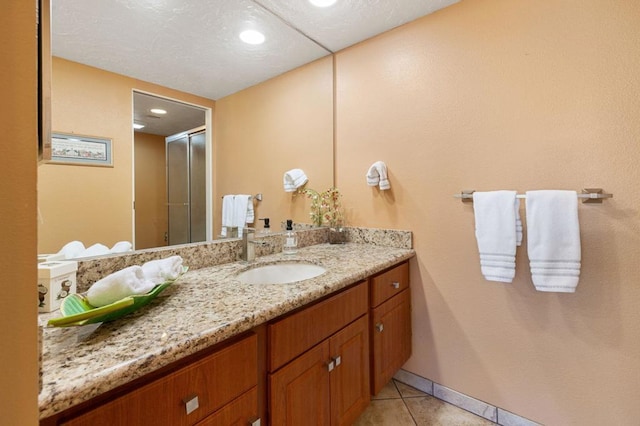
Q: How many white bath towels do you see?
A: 2